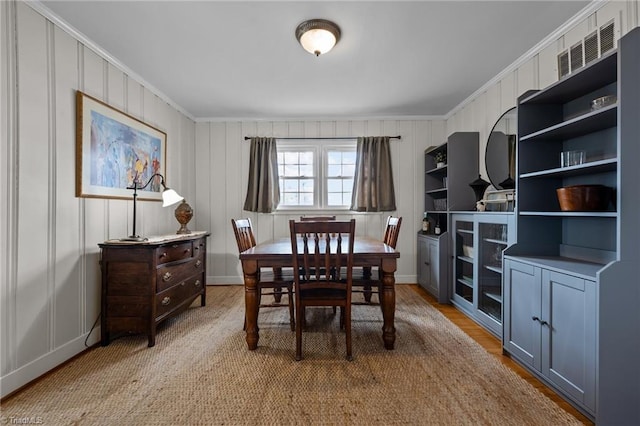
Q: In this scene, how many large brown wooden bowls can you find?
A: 1